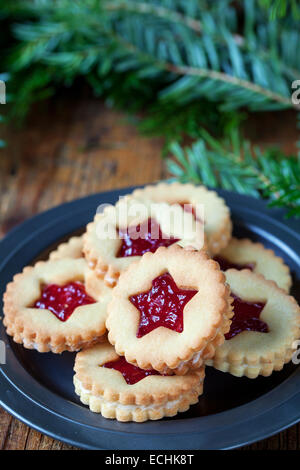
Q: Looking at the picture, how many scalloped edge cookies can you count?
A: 8